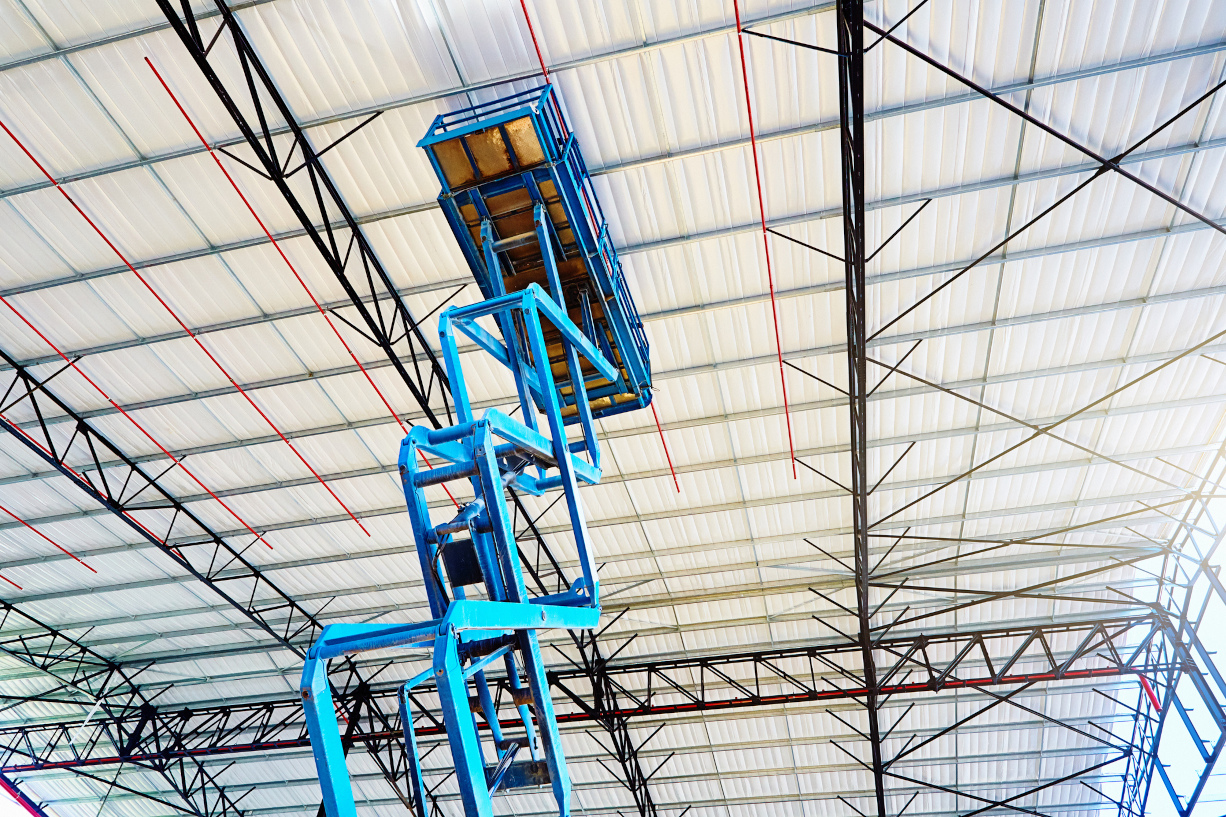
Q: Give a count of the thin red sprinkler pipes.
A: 8